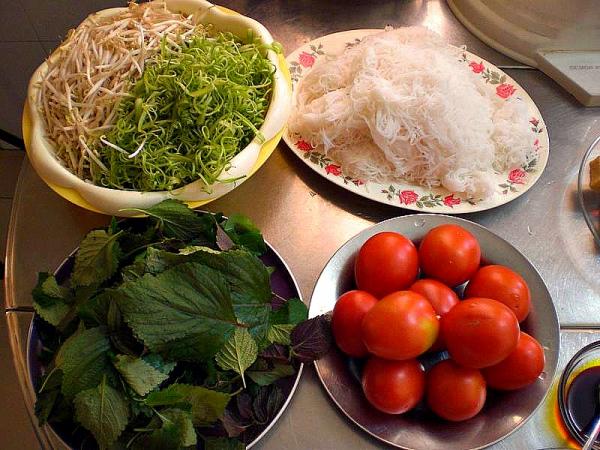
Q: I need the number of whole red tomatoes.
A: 10